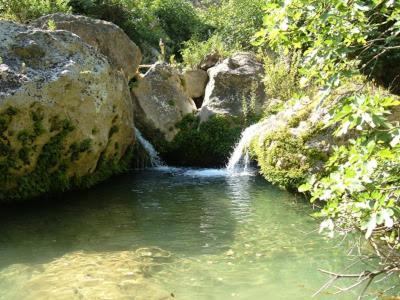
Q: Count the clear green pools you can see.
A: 1